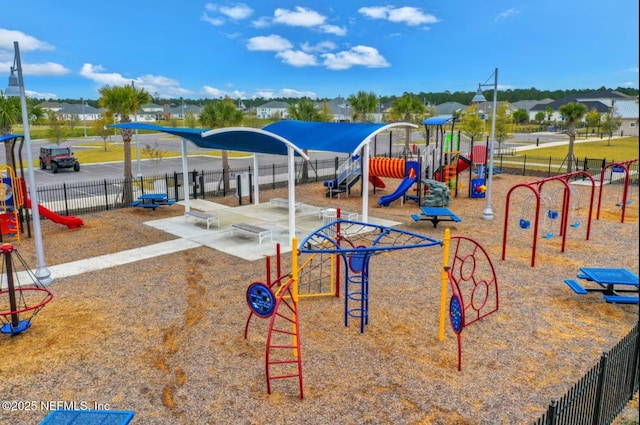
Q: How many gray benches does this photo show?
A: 4